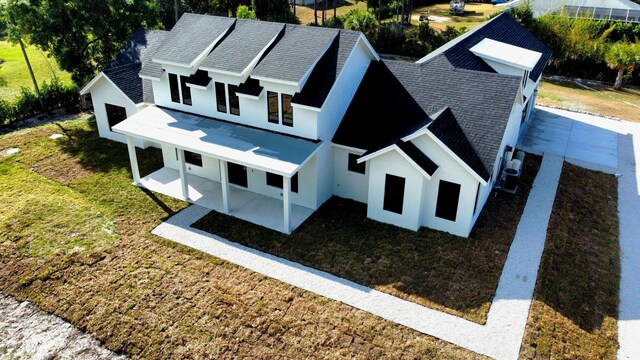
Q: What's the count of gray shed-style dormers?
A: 3